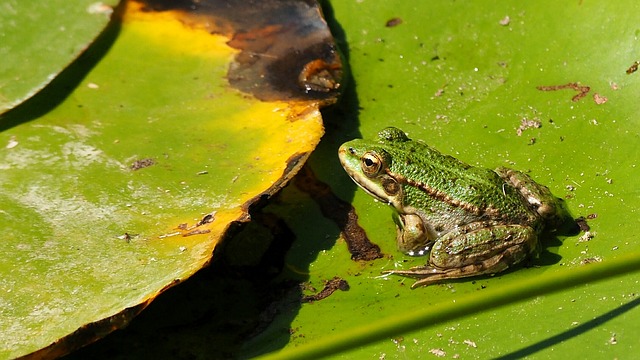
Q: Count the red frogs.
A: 0